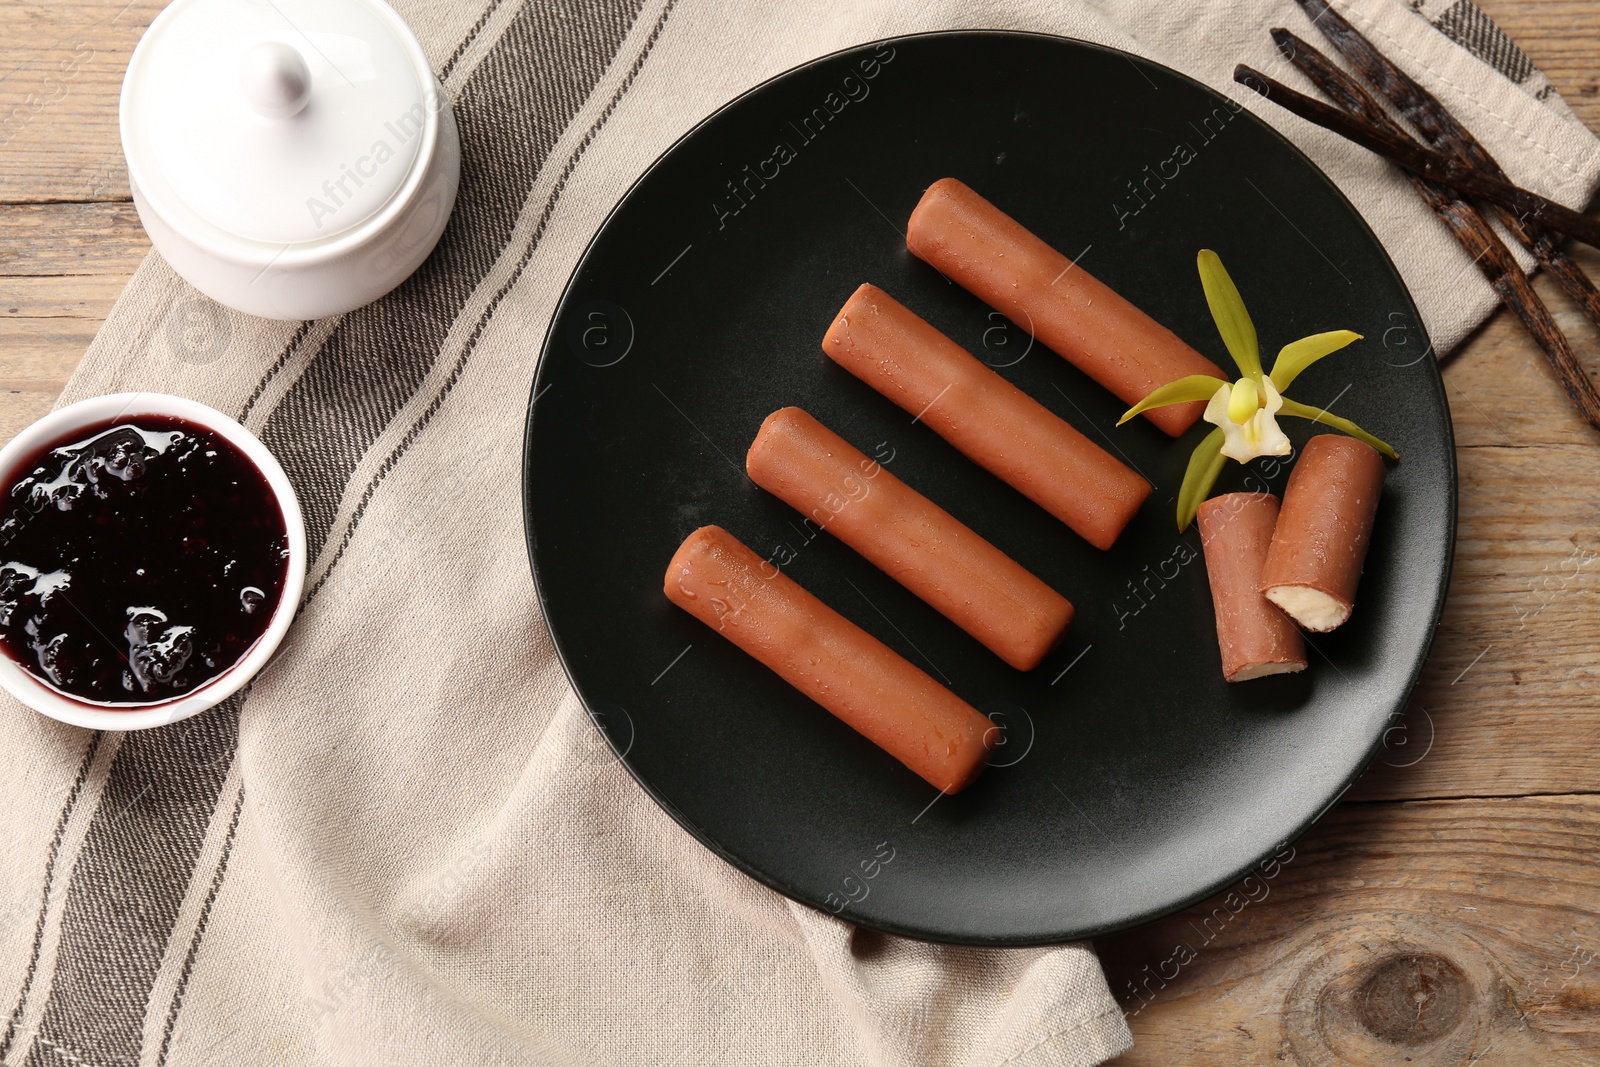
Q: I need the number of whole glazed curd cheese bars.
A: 4